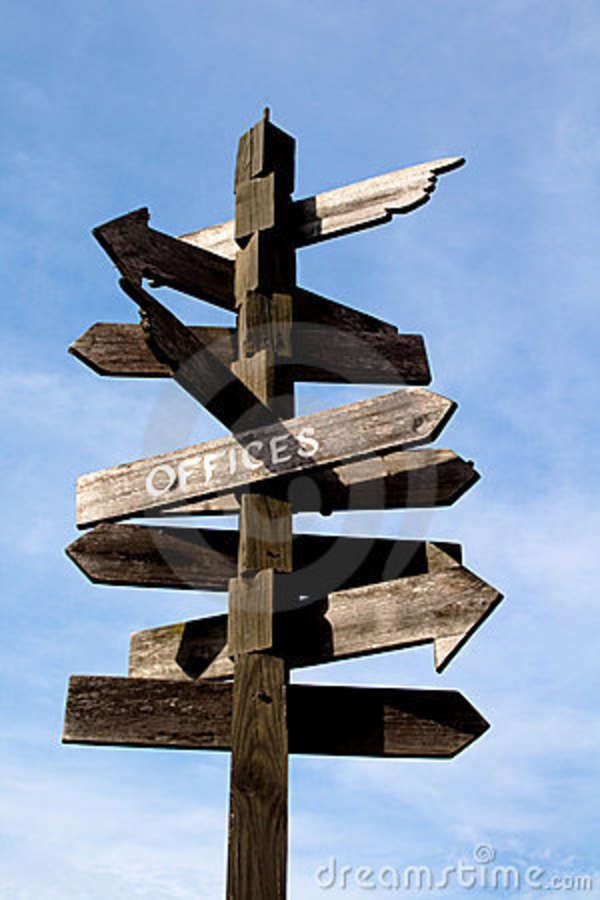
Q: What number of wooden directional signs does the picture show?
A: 9